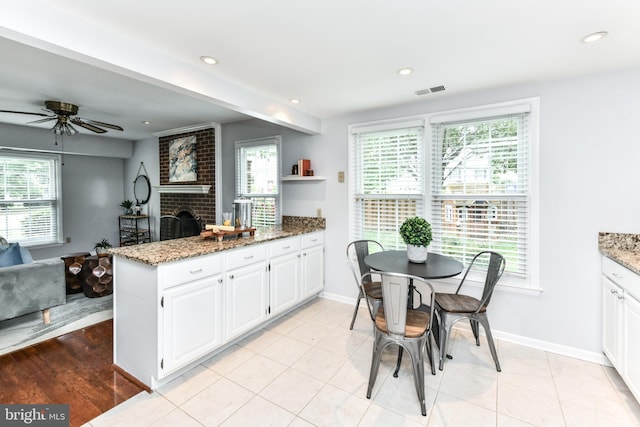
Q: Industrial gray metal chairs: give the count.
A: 3